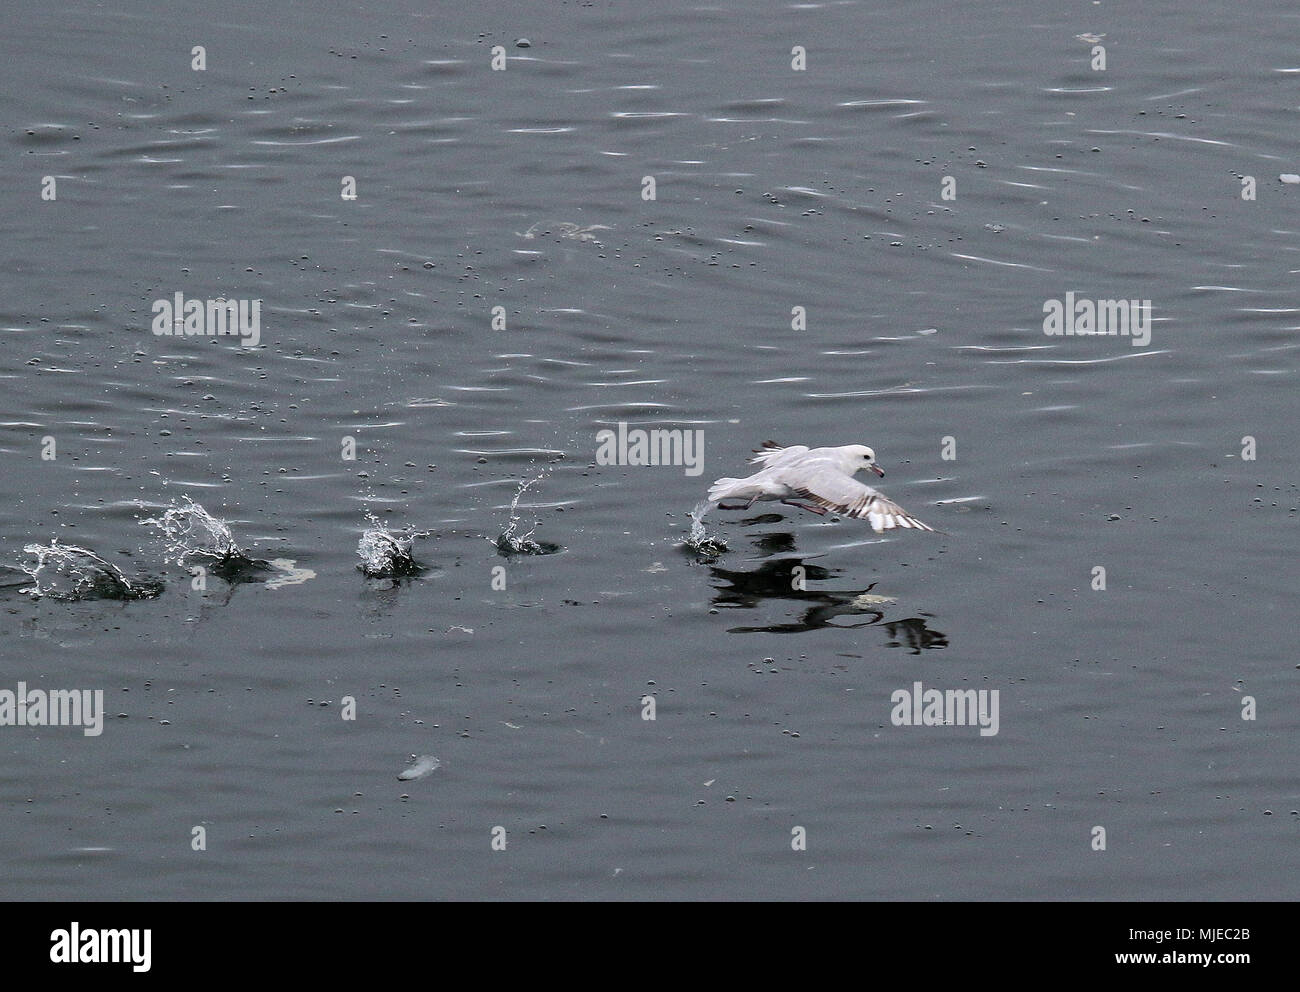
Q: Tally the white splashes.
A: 5